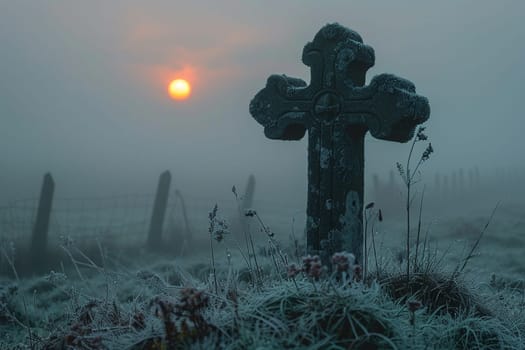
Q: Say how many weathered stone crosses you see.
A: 1